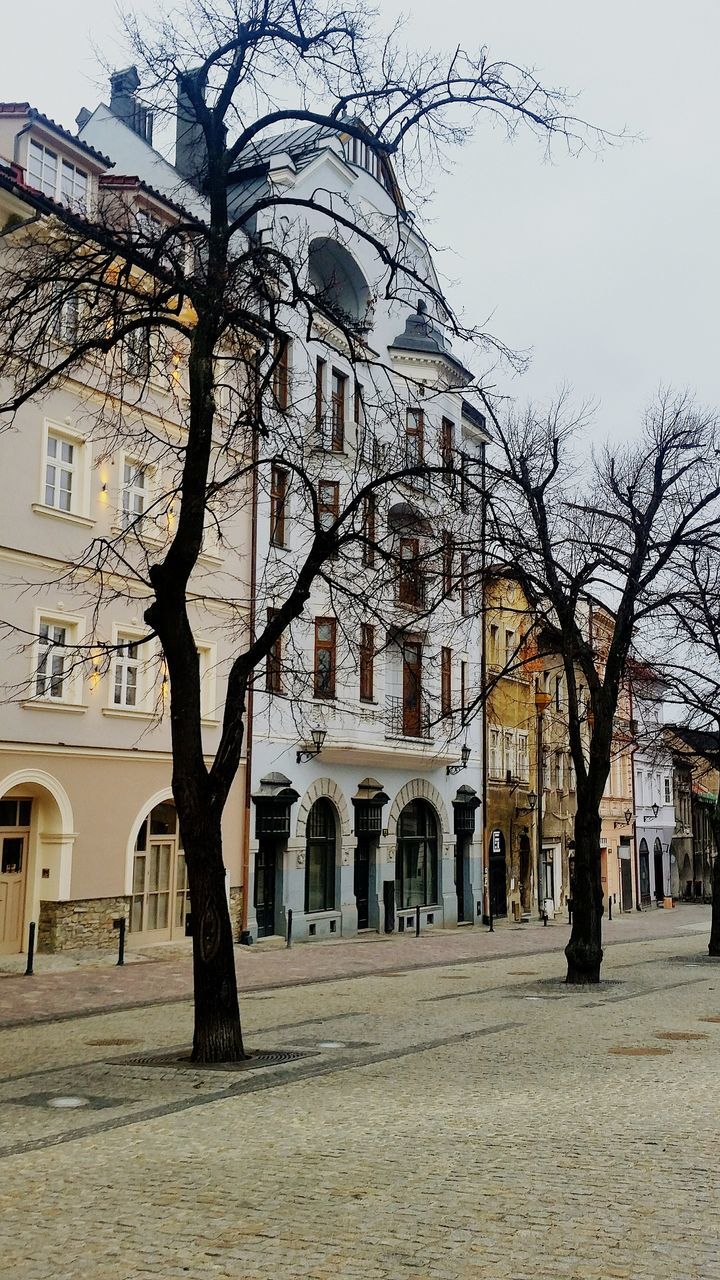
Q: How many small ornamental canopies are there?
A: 3